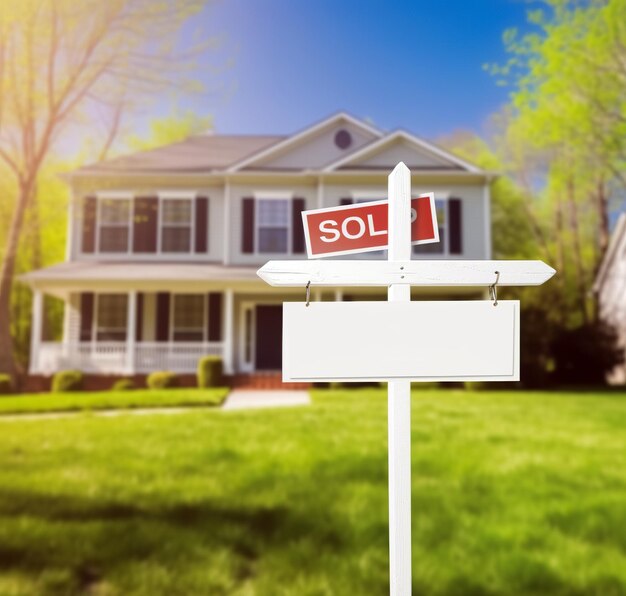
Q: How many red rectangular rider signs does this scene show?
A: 1